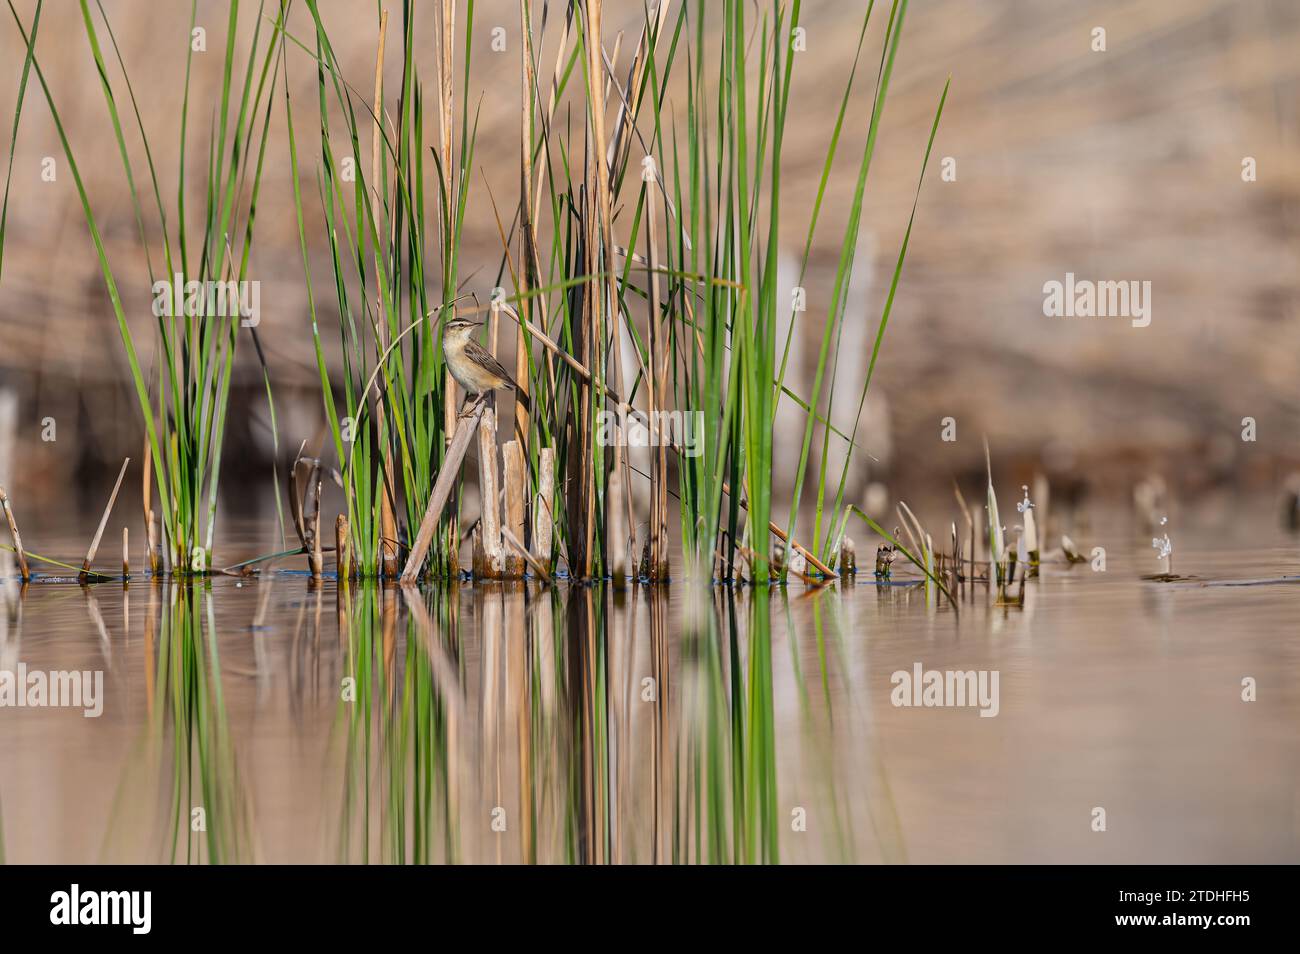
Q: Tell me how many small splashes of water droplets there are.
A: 2